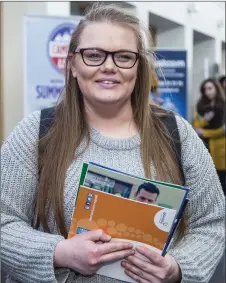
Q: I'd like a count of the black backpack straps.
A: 2